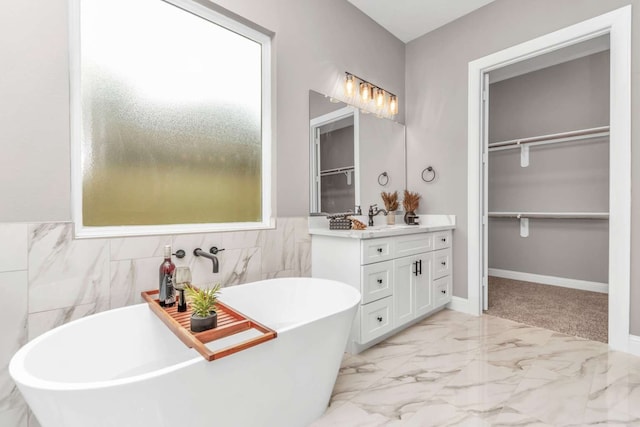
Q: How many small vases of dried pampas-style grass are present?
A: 2